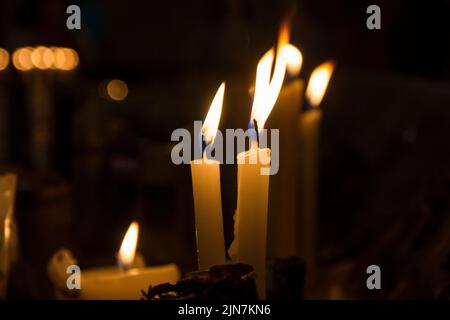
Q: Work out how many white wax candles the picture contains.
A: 5